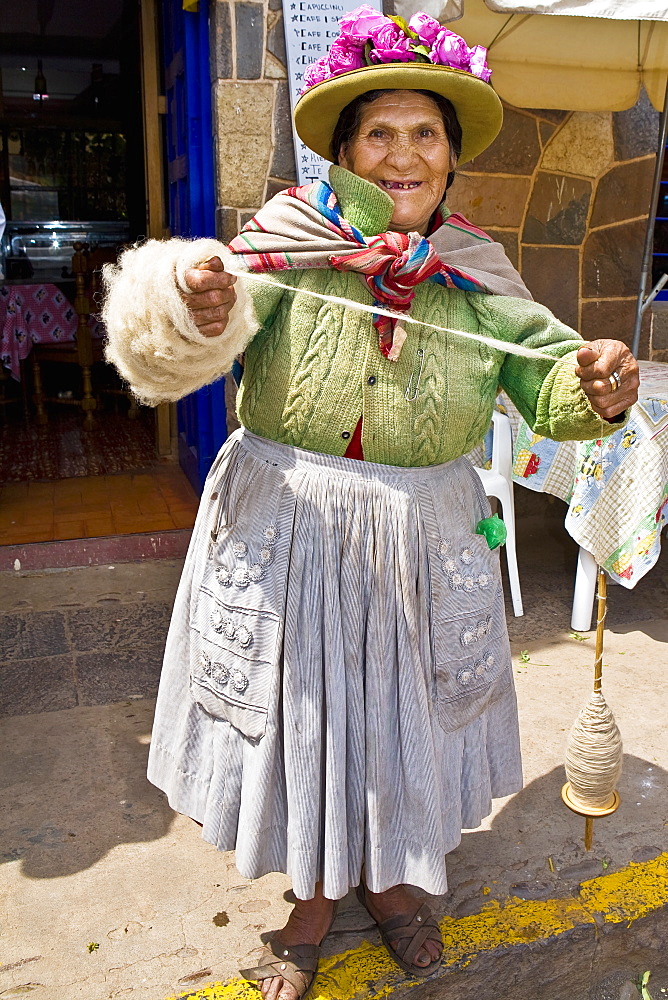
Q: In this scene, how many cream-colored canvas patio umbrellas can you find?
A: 1